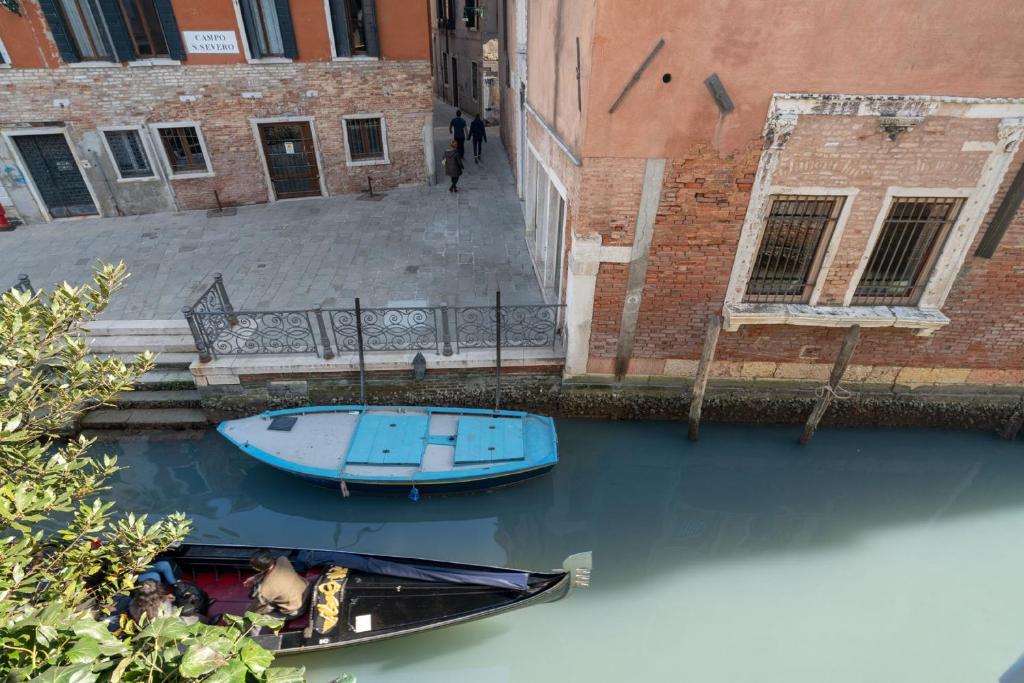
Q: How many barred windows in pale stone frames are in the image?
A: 5